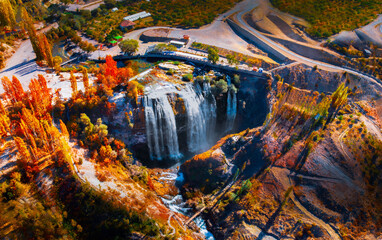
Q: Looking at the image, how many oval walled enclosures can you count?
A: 0